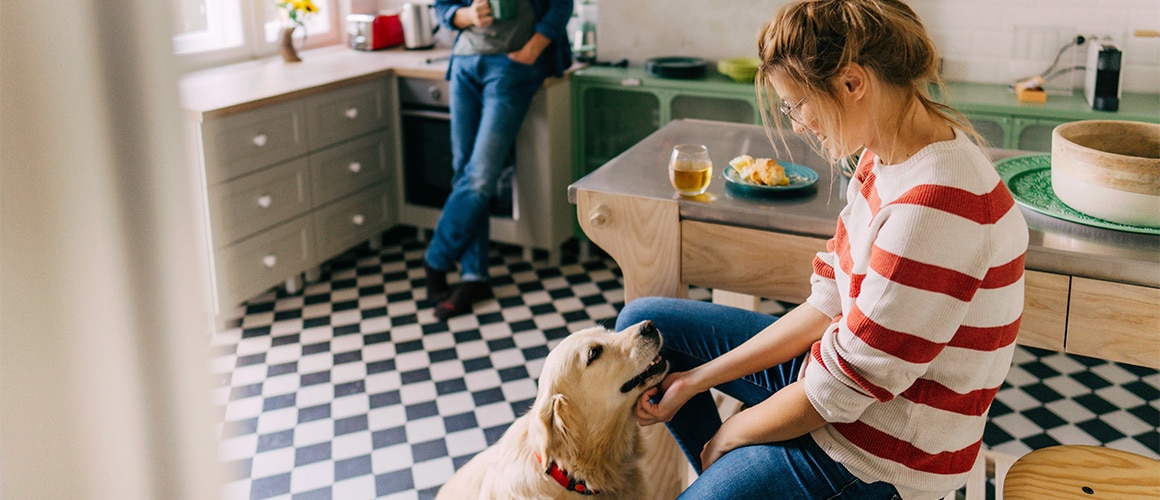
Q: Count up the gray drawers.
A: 6